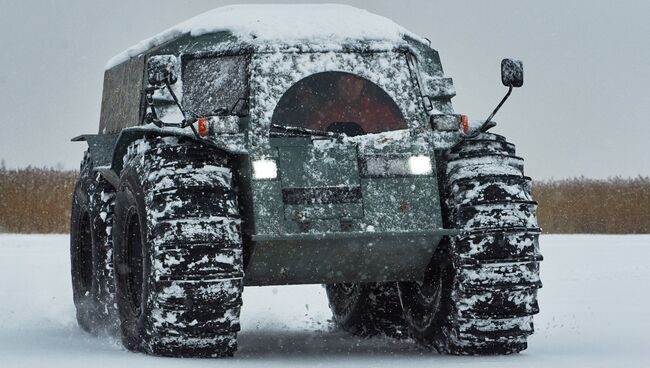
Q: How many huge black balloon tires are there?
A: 4